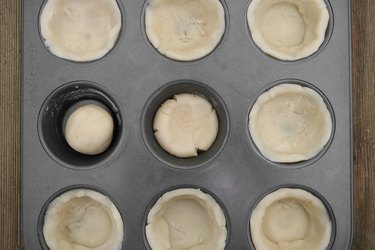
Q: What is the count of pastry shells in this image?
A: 7